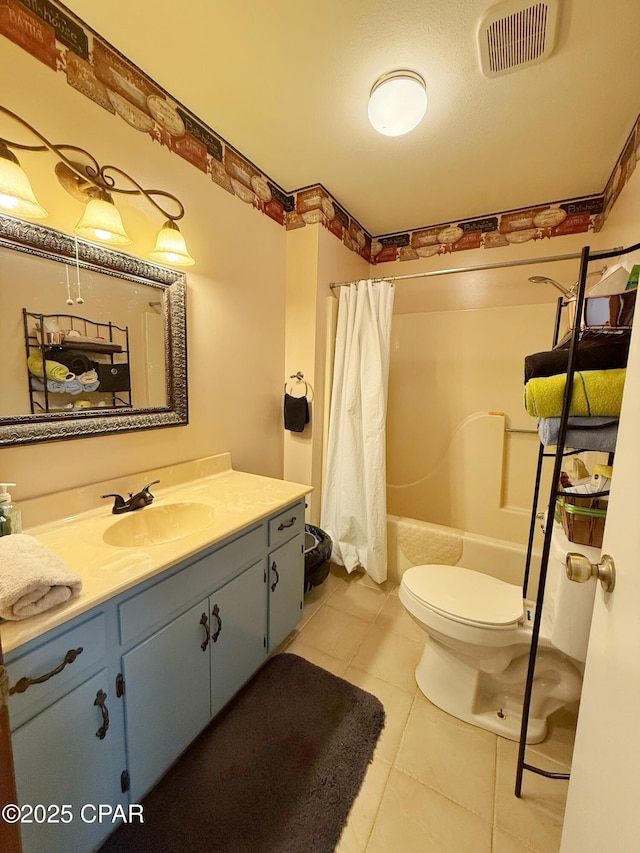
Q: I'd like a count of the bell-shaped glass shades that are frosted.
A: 3